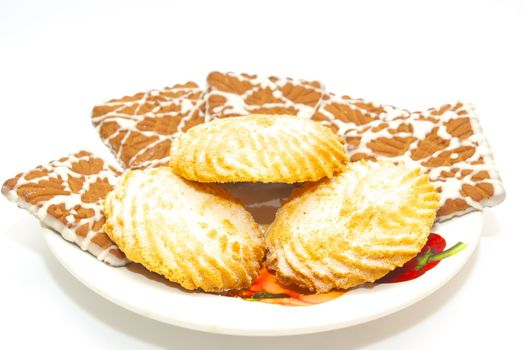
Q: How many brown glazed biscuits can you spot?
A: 5